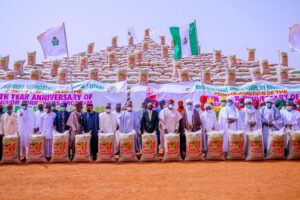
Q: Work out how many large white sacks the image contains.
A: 14